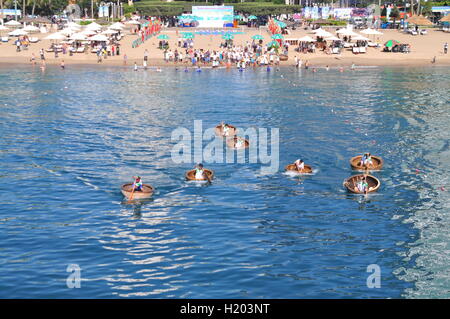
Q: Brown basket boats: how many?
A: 7